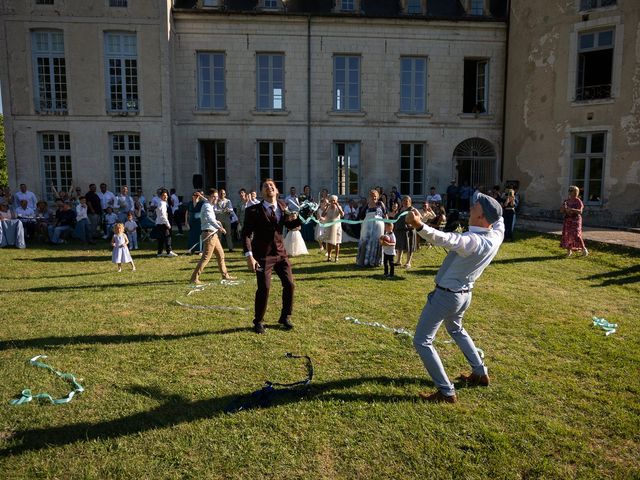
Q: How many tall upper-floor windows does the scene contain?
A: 8